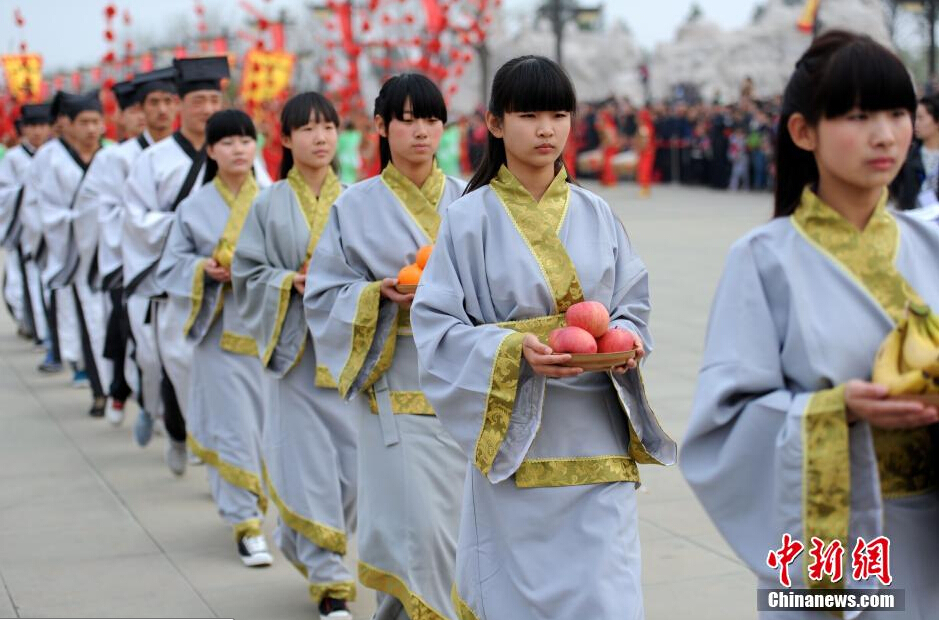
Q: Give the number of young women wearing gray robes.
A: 5